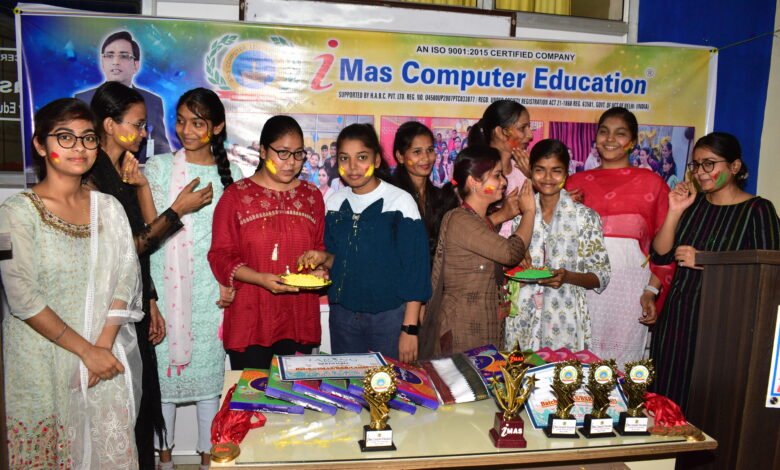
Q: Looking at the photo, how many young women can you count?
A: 11